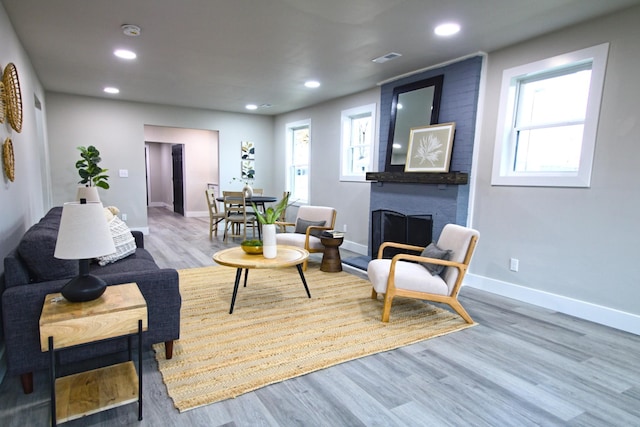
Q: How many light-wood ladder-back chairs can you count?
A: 4